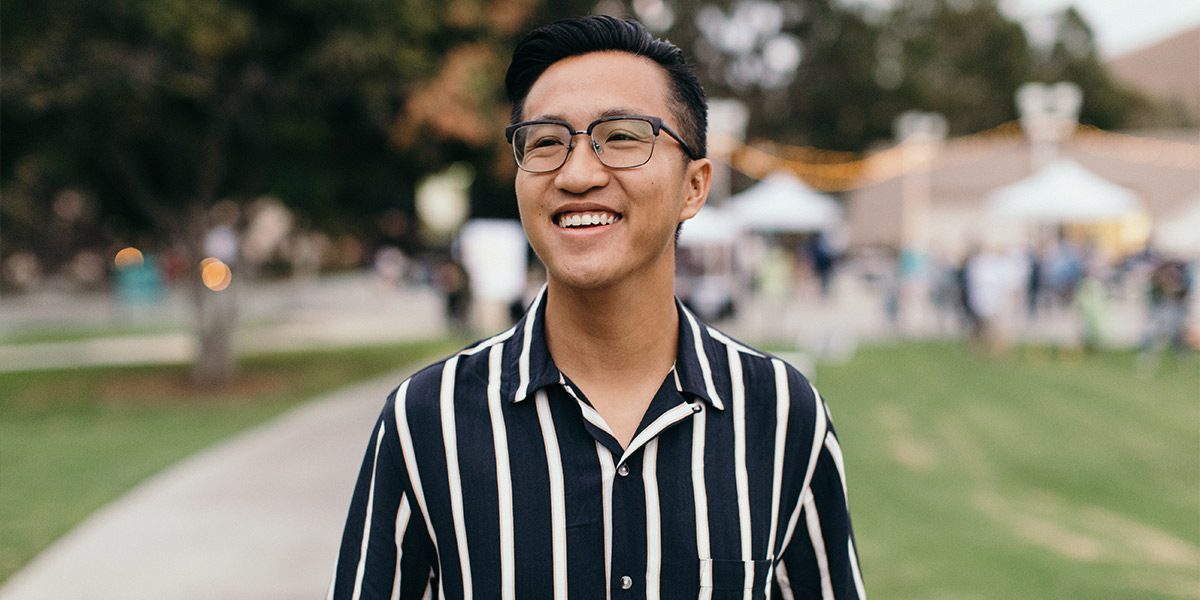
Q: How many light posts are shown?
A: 3